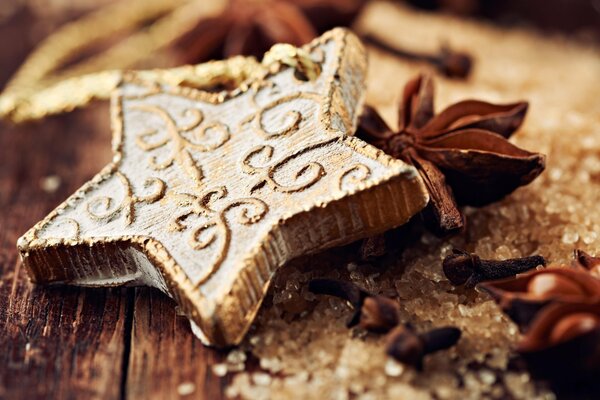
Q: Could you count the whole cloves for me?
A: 4